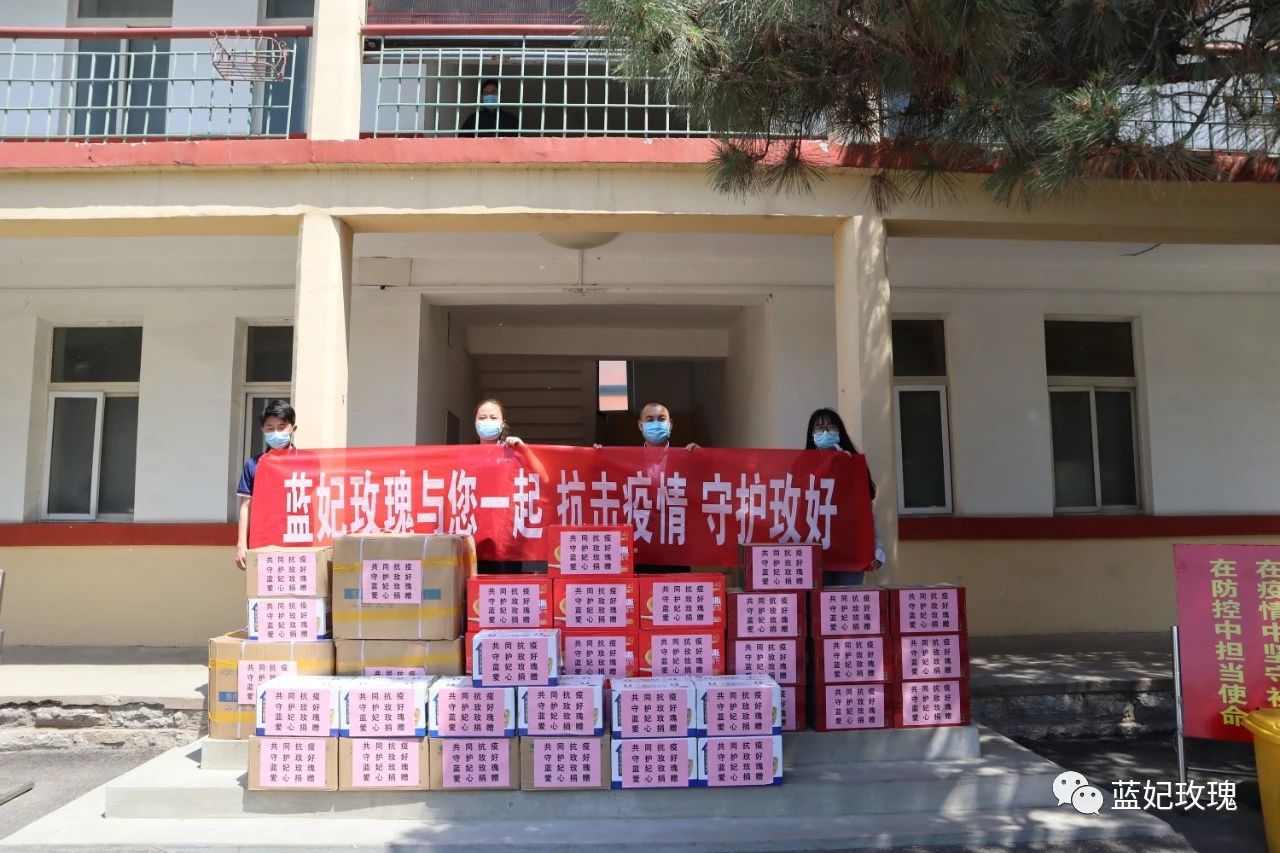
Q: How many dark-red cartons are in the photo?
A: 10